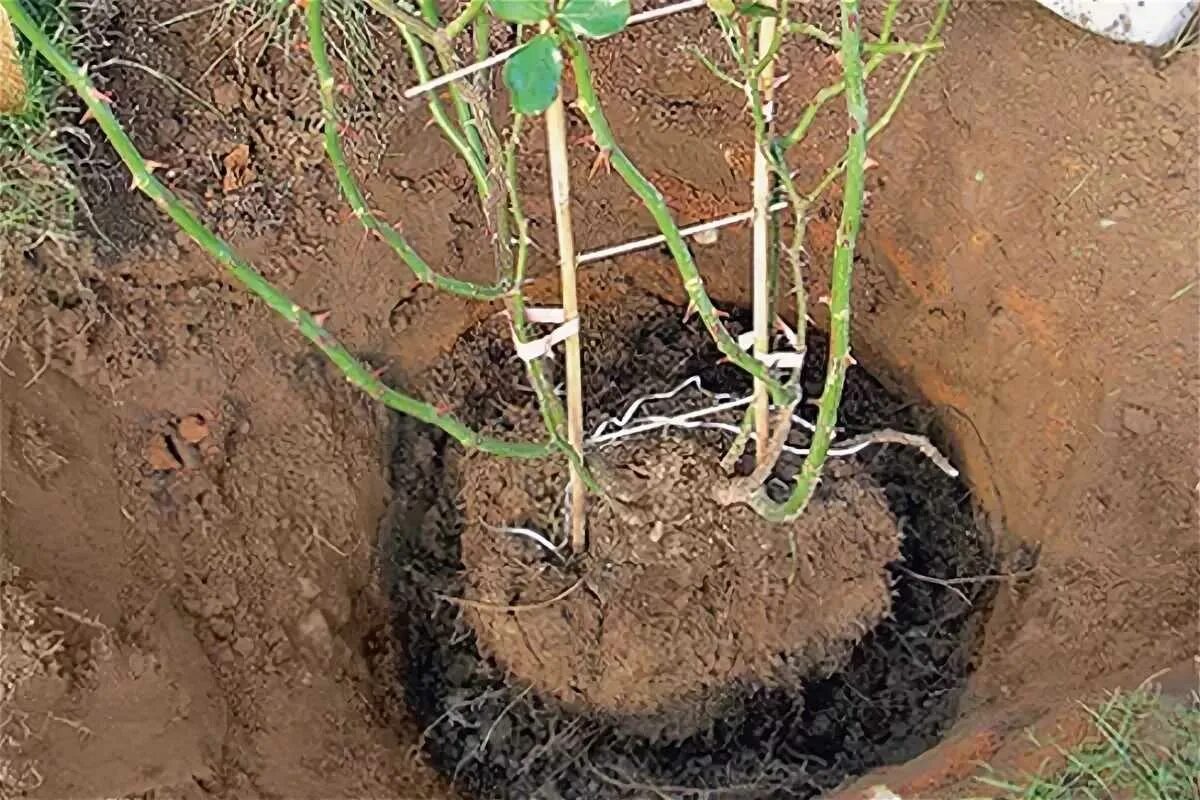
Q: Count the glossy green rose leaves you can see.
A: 3